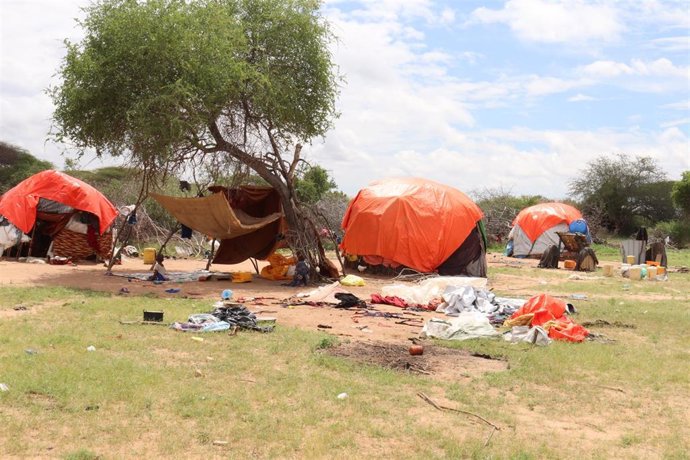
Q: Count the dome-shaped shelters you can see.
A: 3